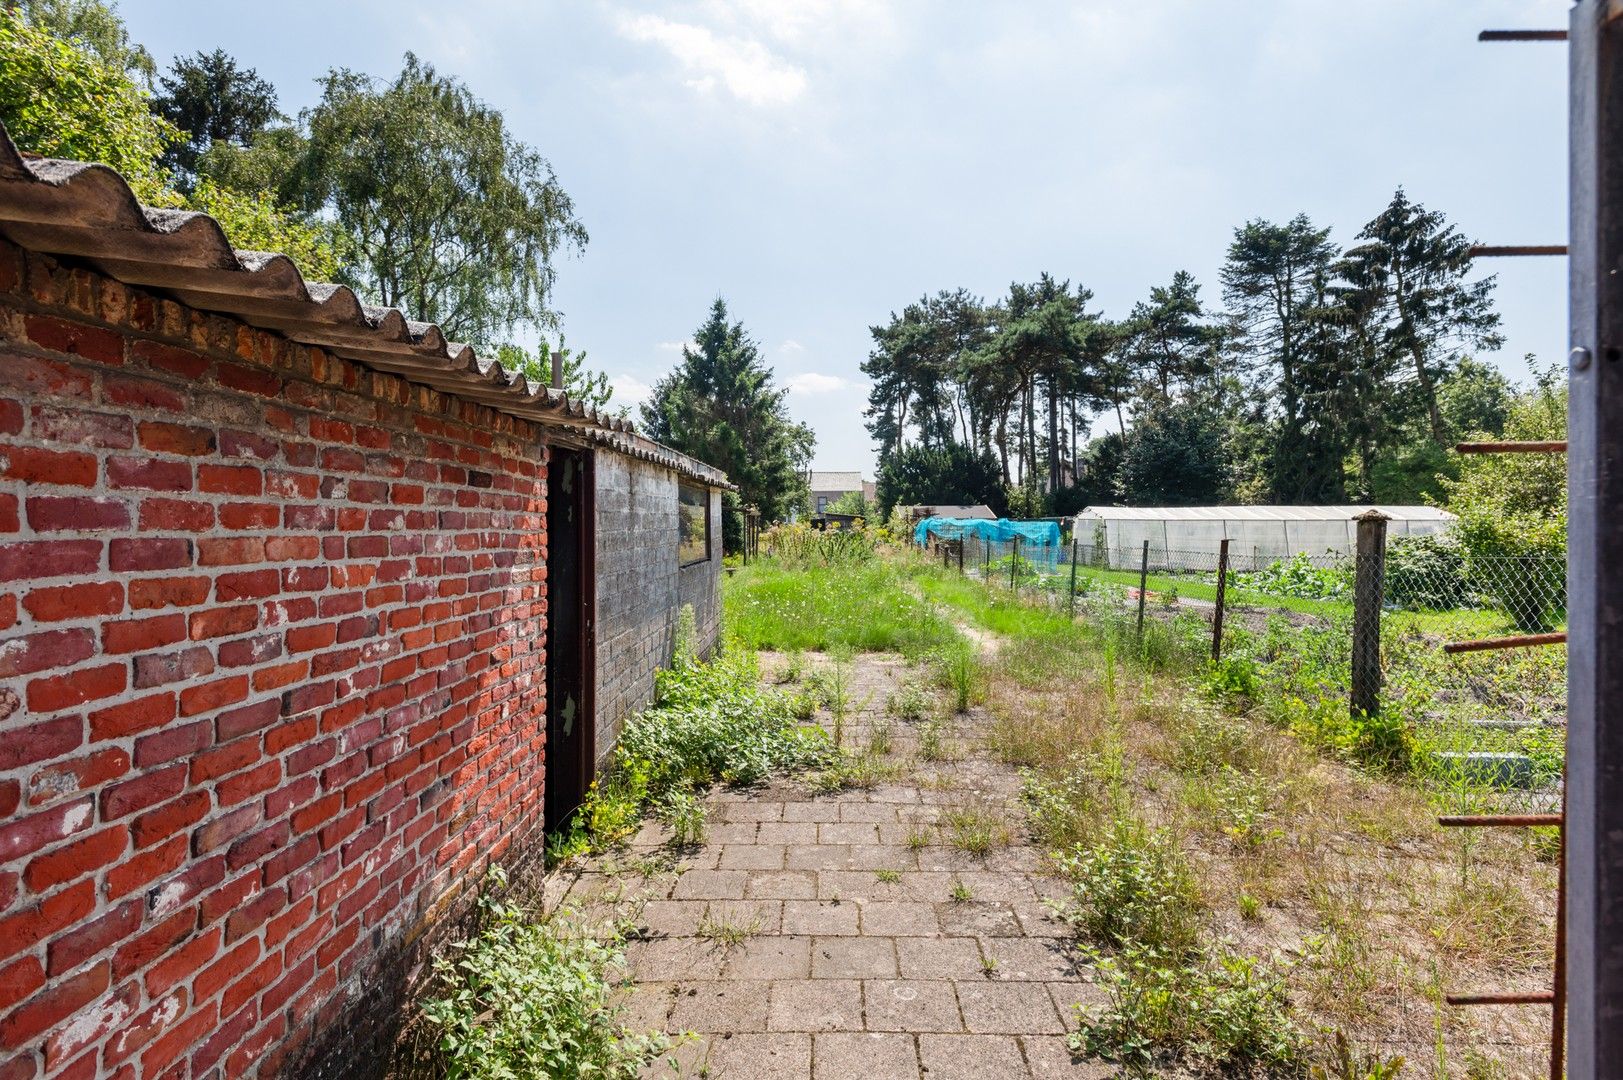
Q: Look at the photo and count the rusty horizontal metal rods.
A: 6